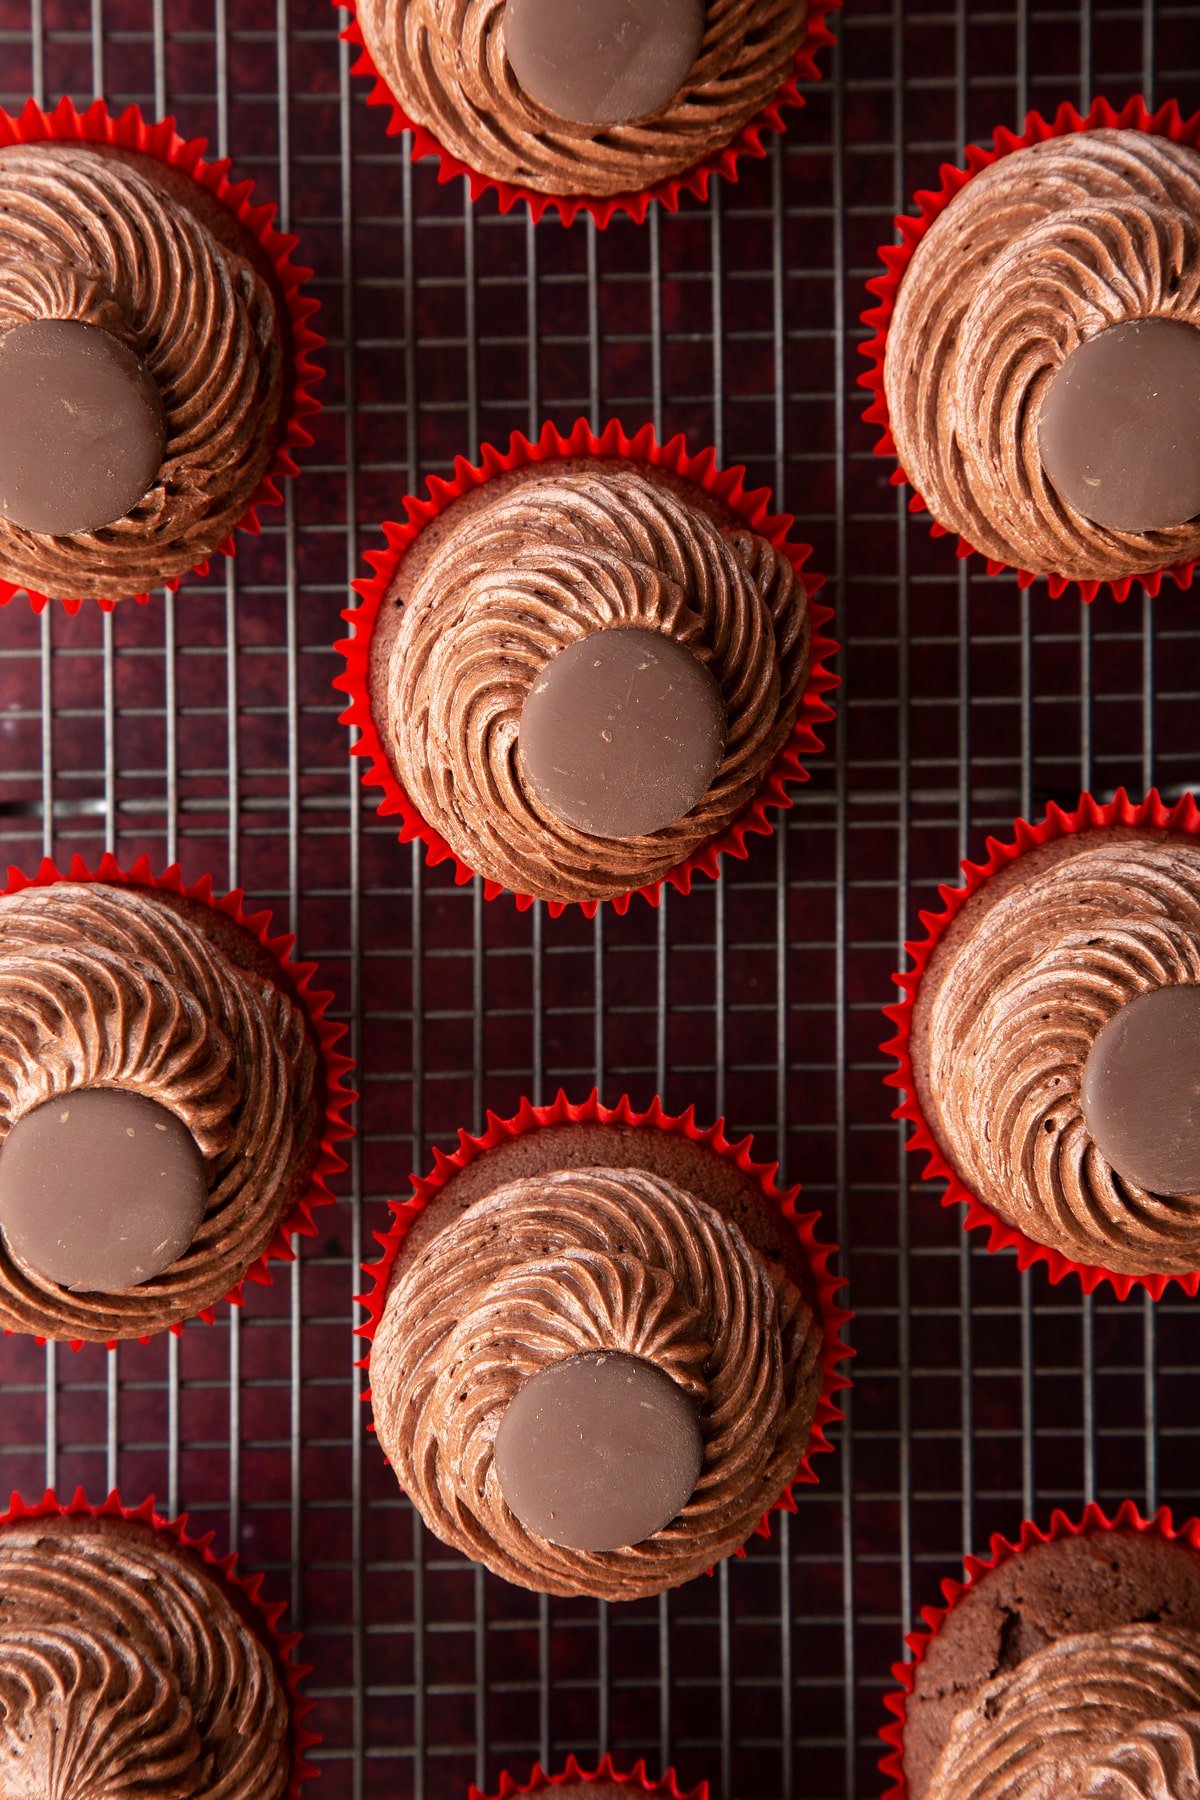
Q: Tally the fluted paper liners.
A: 10